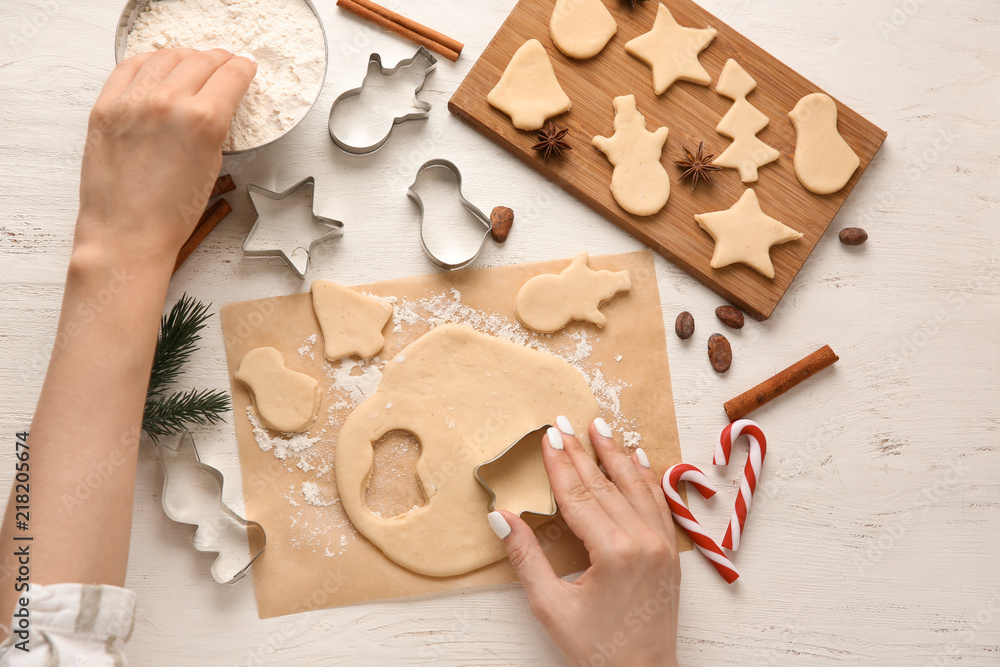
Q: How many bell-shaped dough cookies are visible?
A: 2